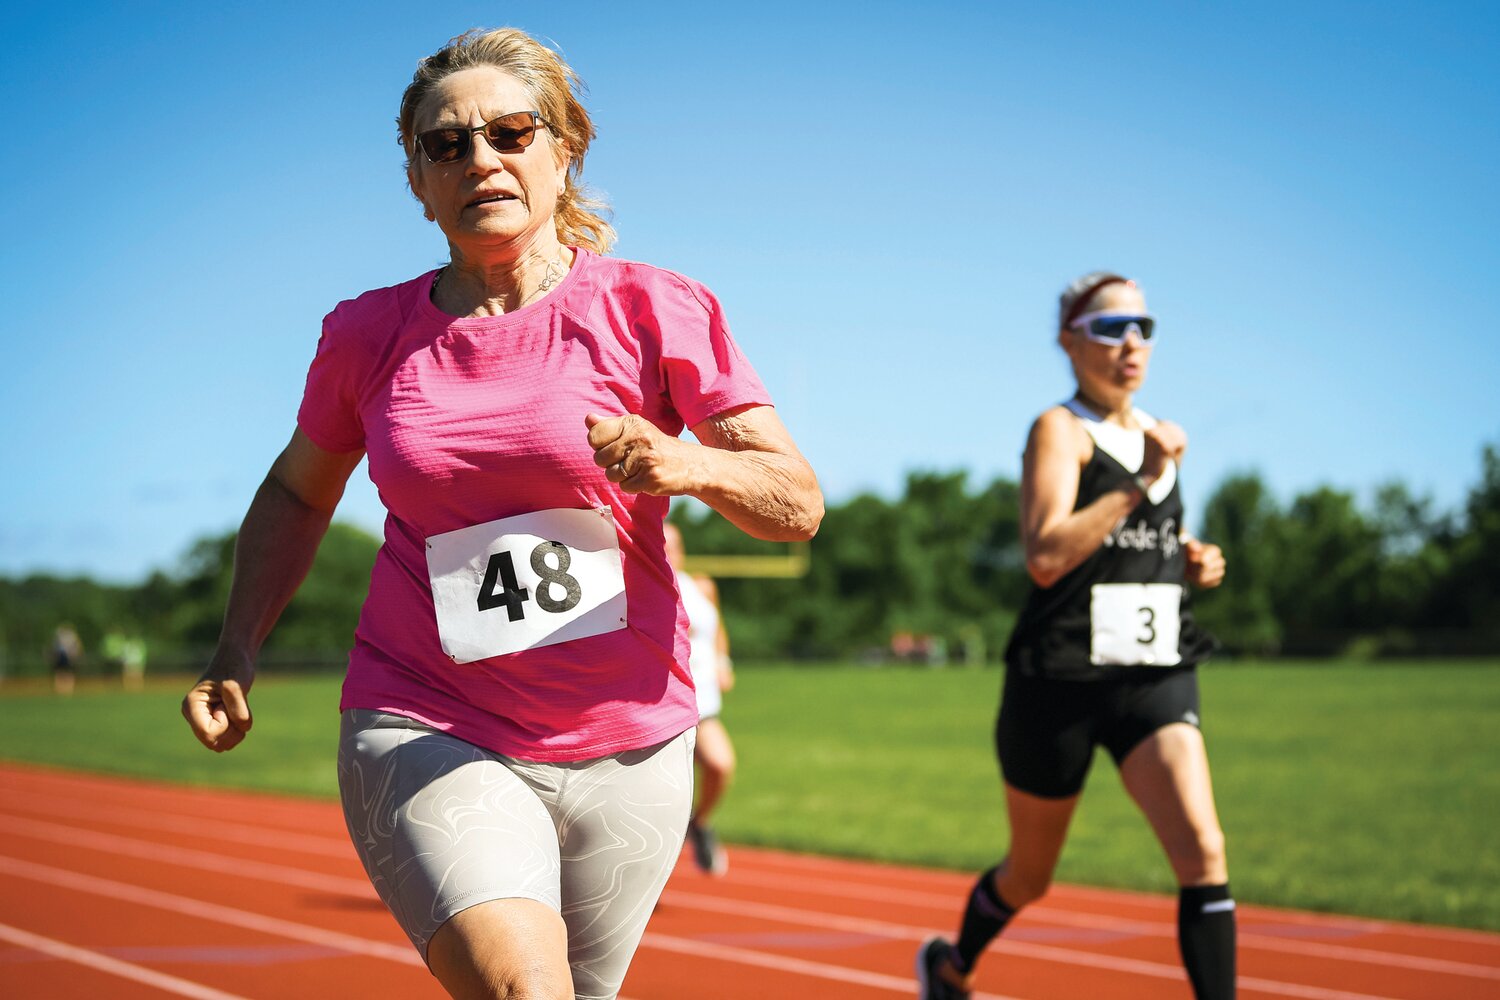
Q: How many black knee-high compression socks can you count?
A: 2